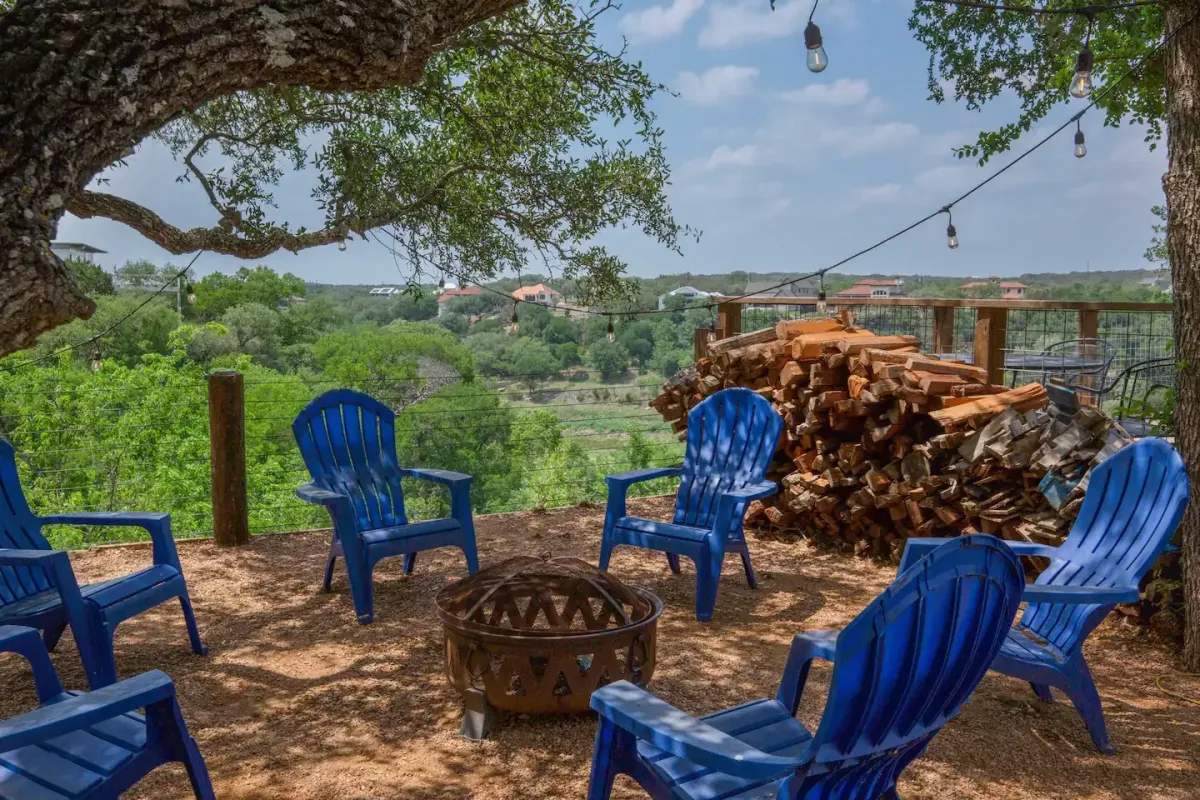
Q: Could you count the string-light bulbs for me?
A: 12